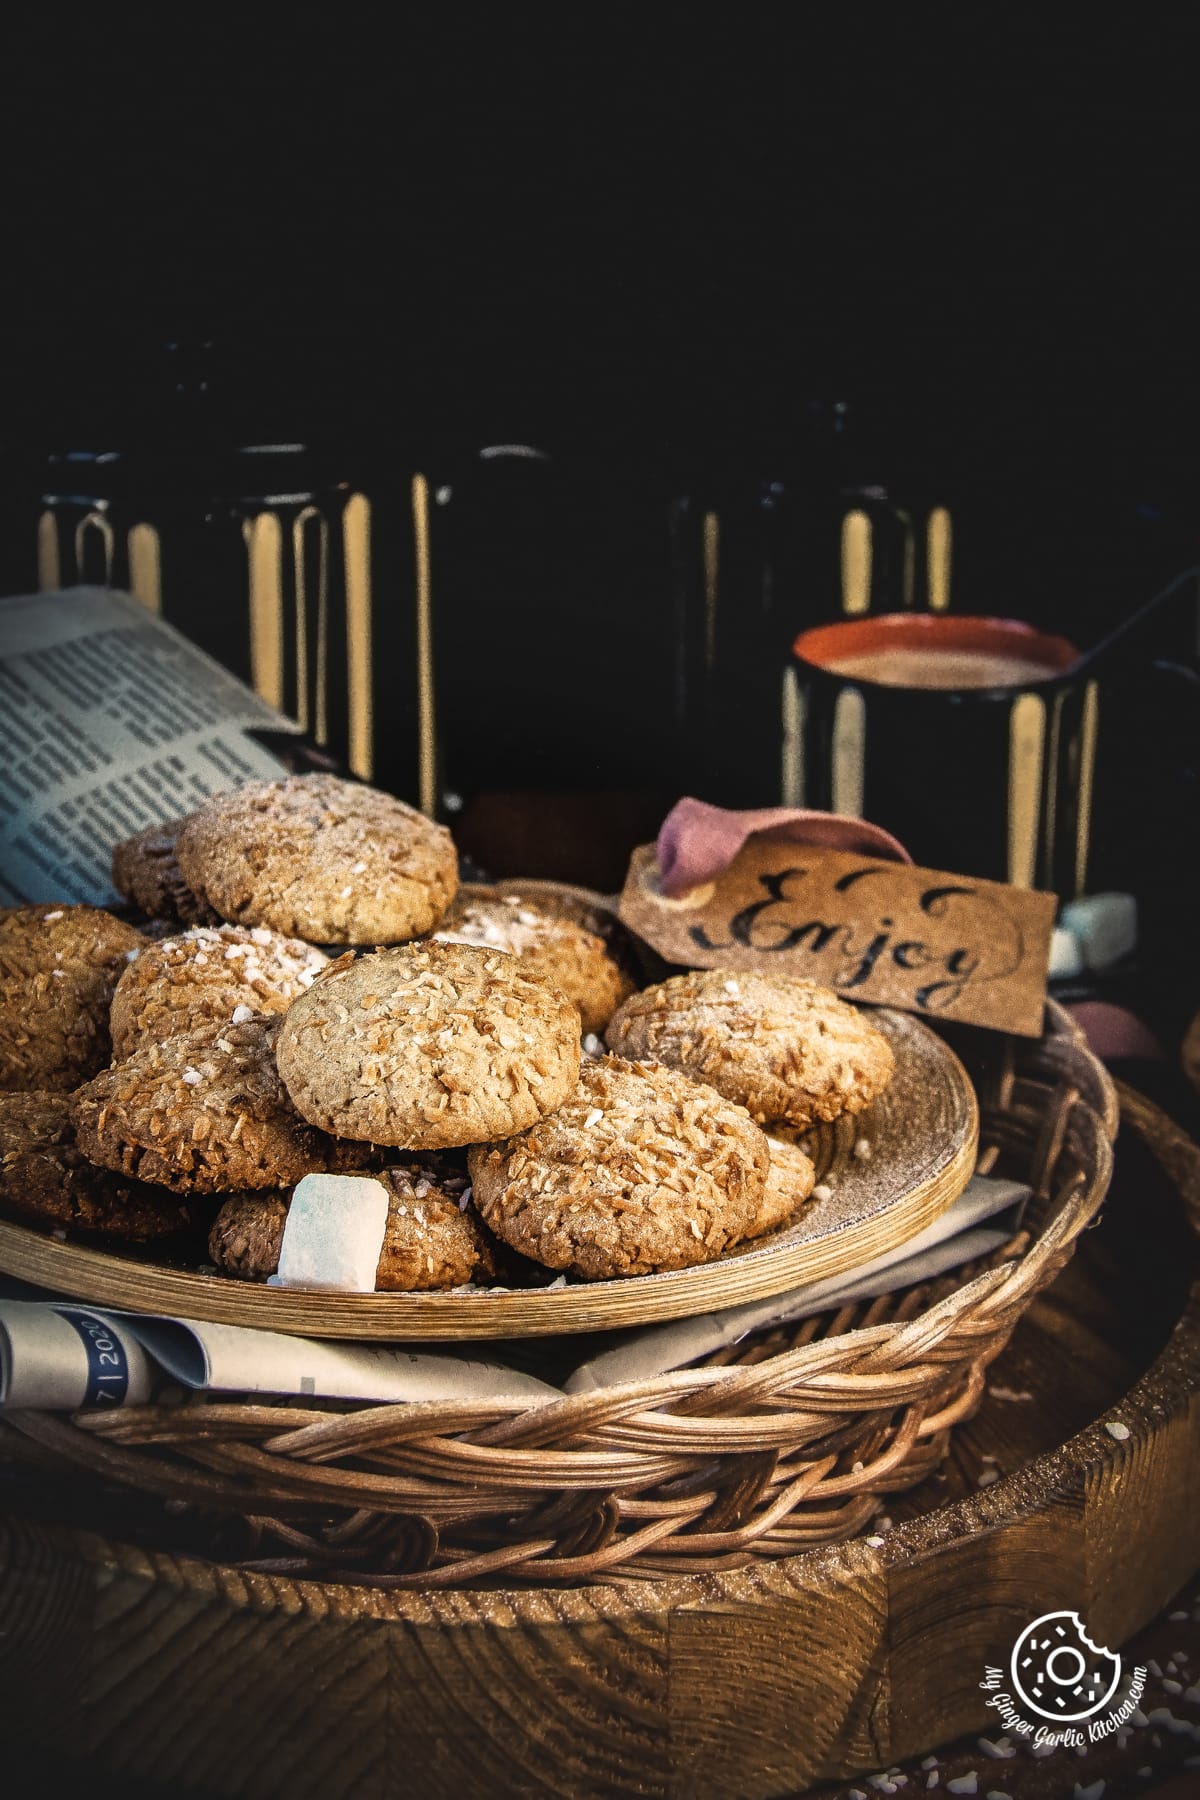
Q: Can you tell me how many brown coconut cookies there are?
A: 12